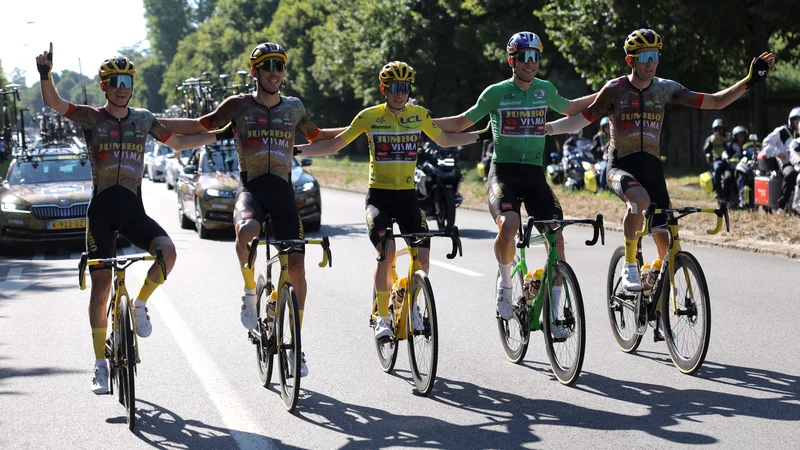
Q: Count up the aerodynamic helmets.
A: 5